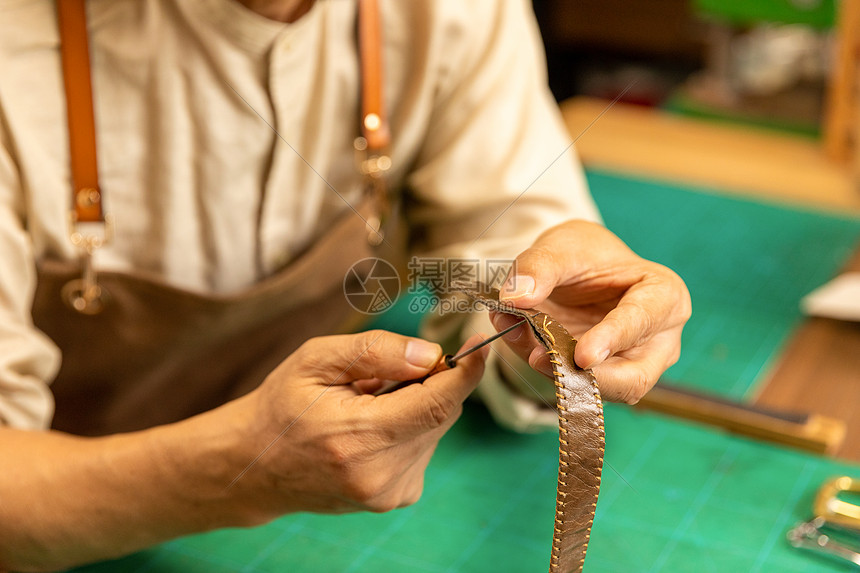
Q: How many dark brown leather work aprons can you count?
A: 1